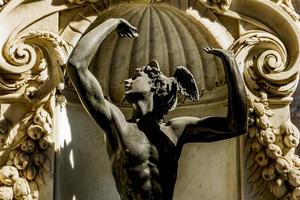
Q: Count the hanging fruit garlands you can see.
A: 2